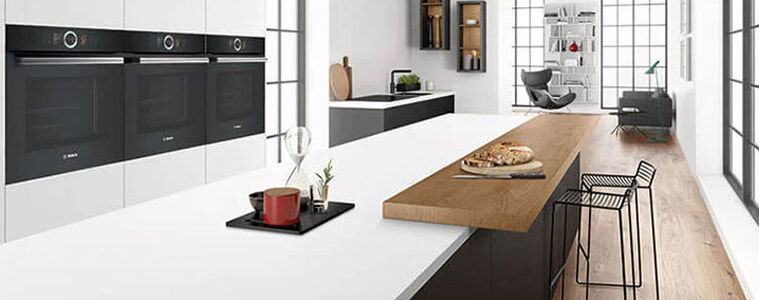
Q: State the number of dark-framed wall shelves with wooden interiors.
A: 2